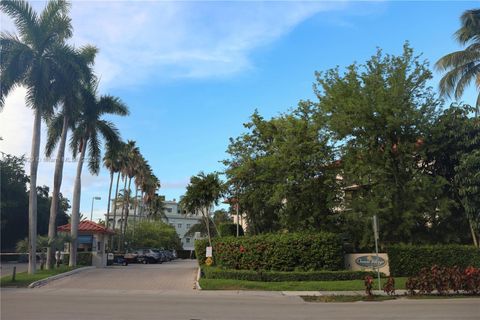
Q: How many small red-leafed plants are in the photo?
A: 2